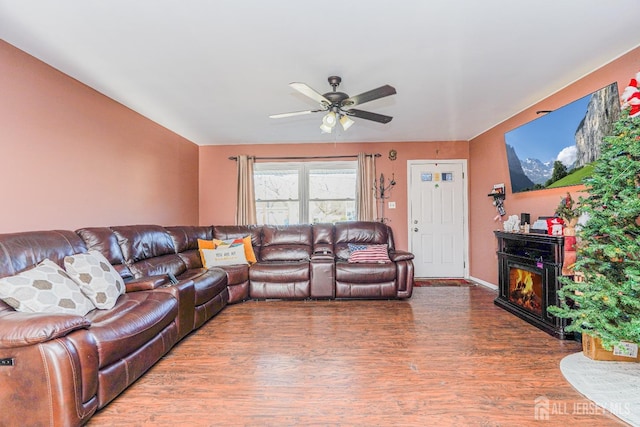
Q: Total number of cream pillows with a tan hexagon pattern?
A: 2